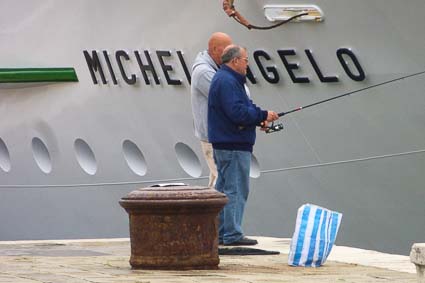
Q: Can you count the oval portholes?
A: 6